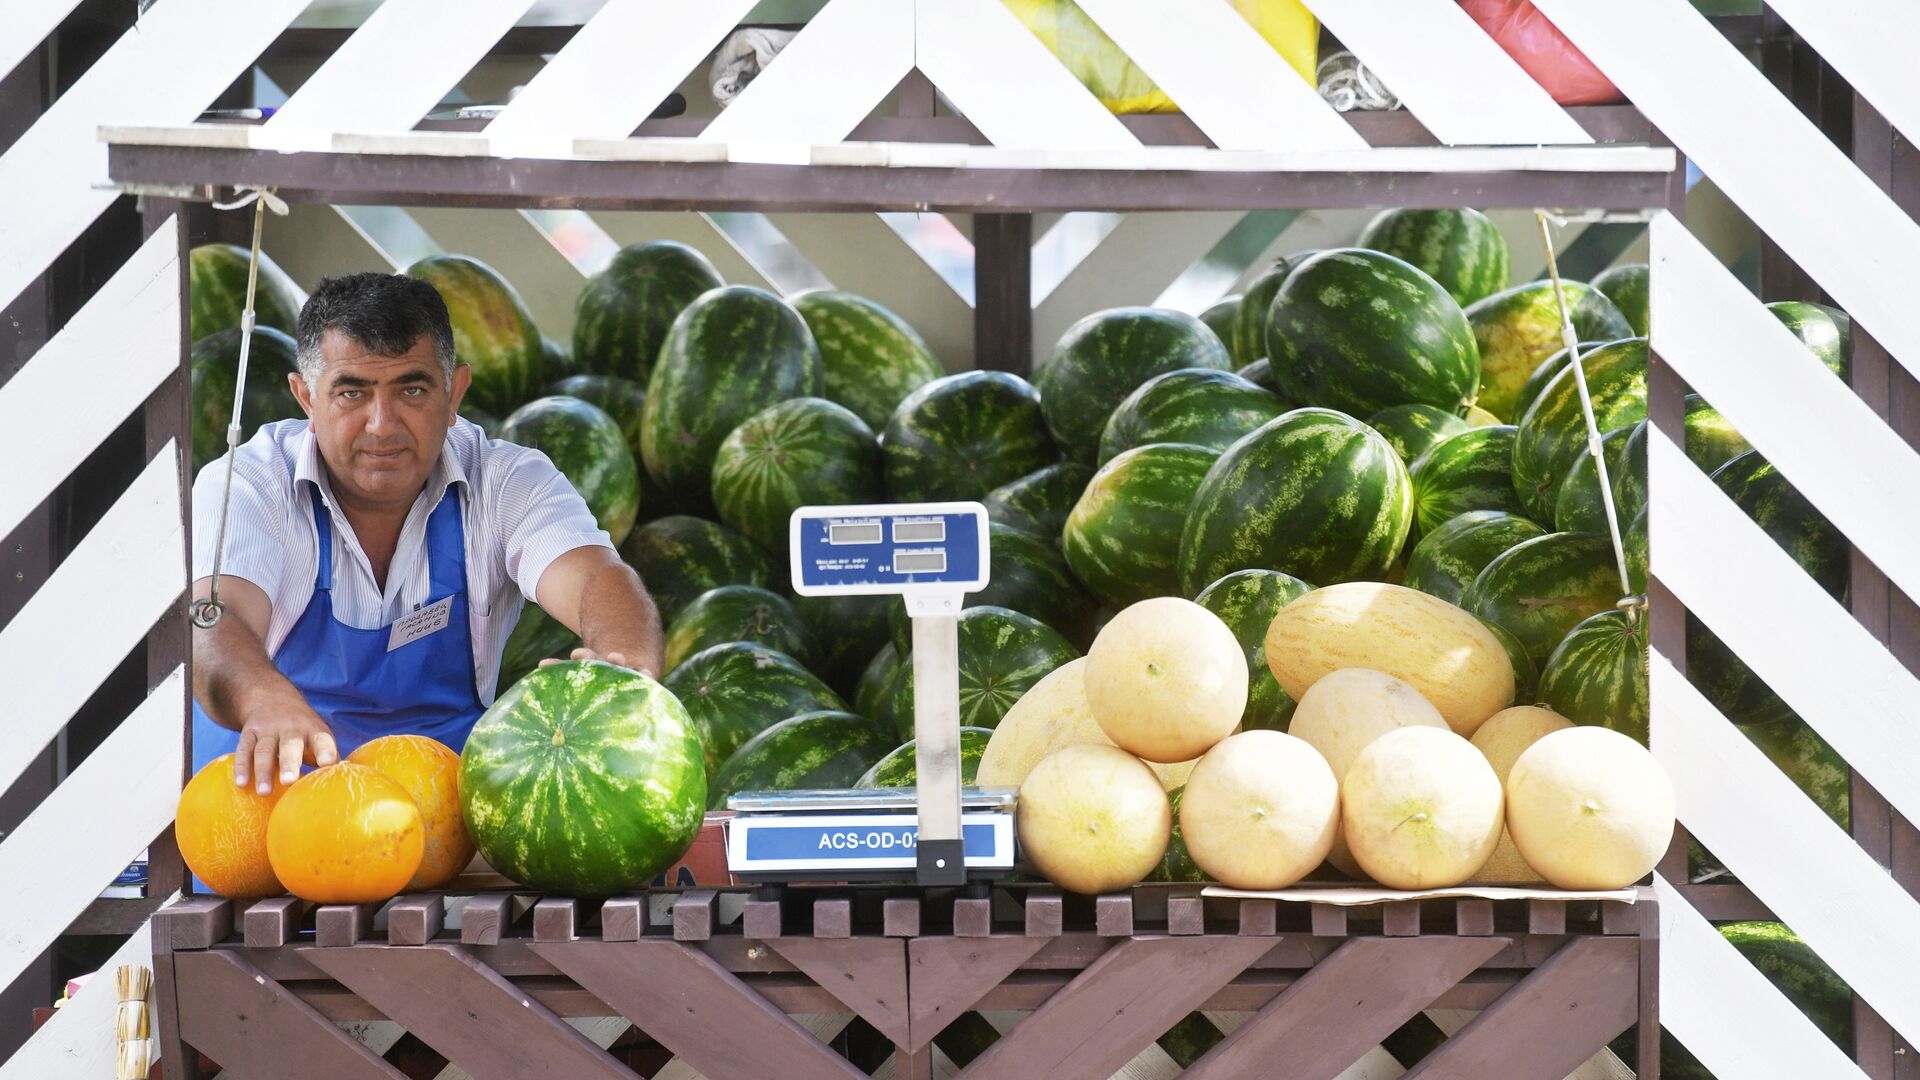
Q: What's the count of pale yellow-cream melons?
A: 9